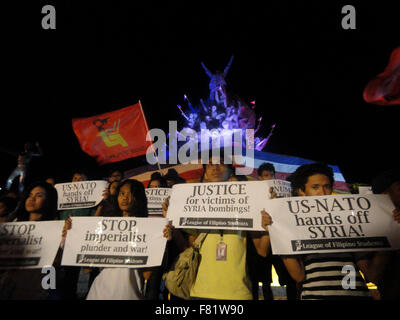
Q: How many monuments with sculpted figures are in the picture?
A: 1